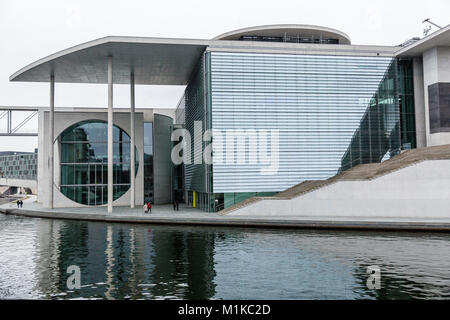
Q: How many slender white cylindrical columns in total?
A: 3